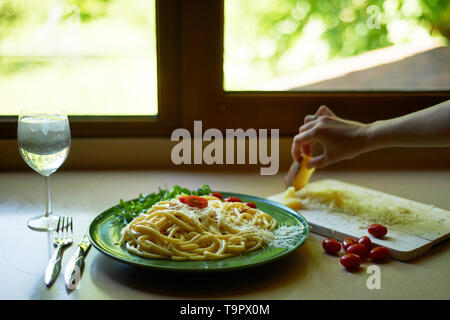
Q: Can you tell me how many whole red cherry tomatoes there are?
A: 7